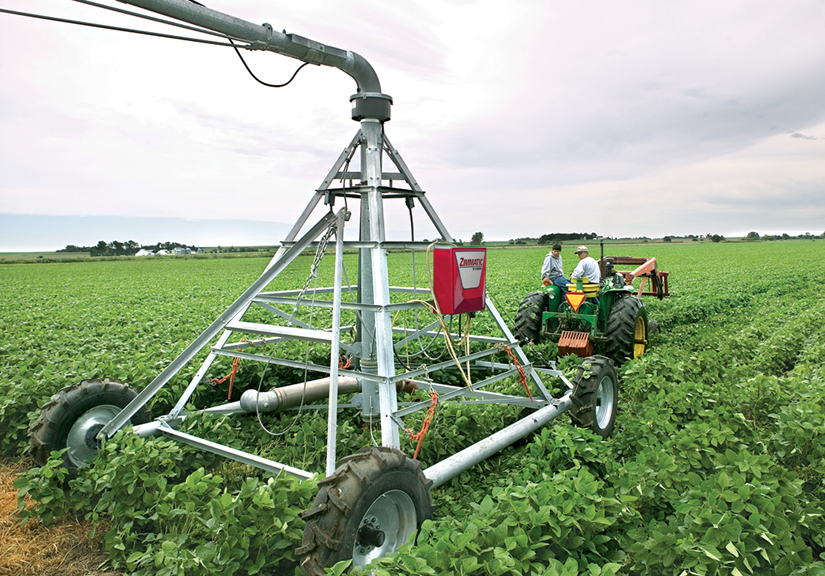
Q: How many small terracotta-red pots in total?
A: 0